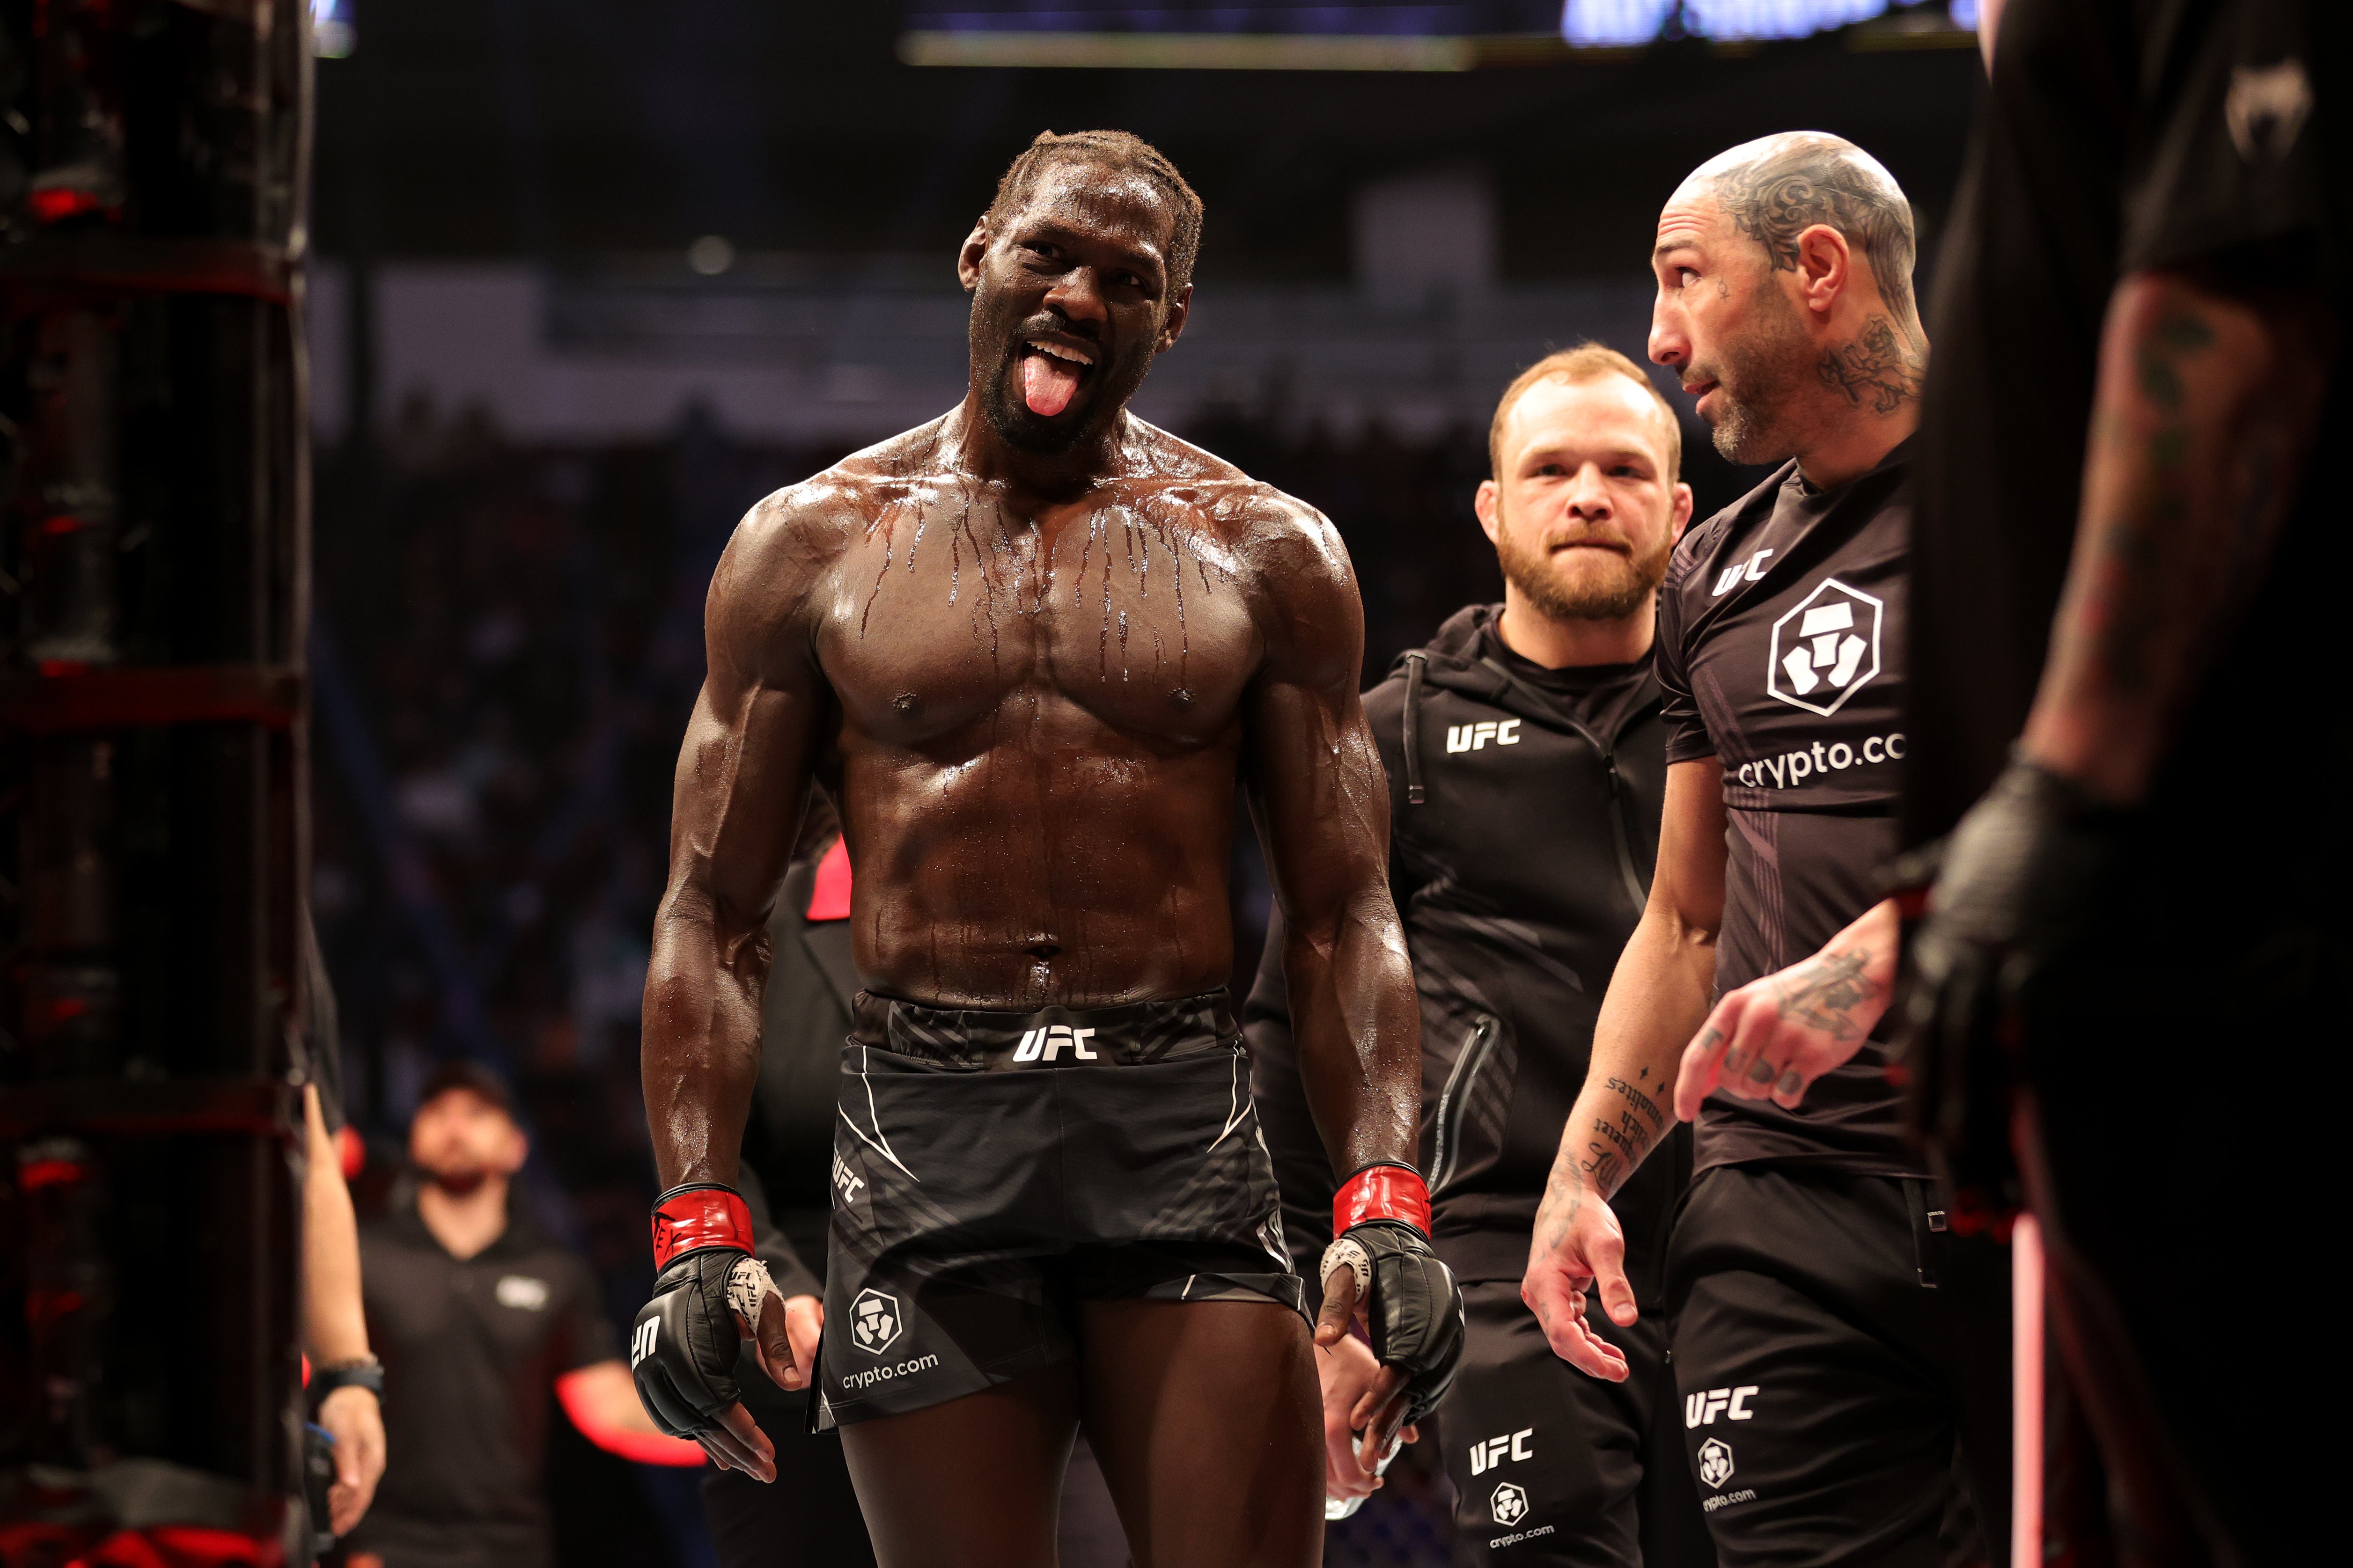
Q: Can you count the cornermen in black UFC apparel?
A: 2